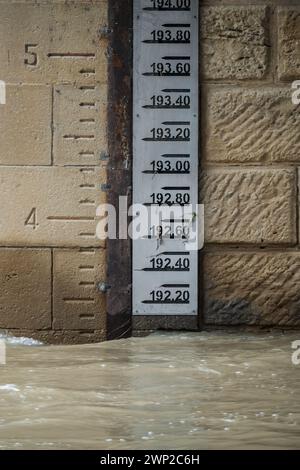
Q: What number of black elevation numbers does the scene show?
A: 10